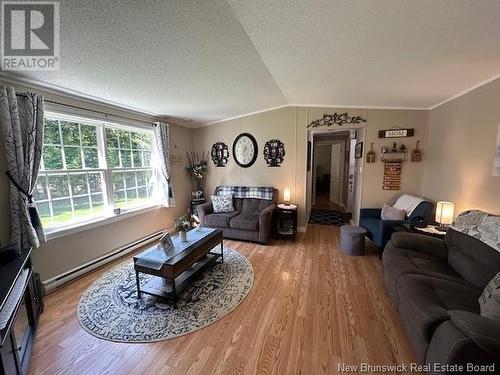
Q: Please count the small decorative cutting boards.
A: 2